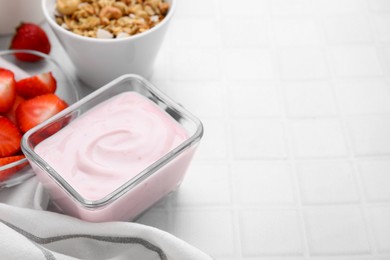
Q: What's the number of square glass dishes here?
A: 1